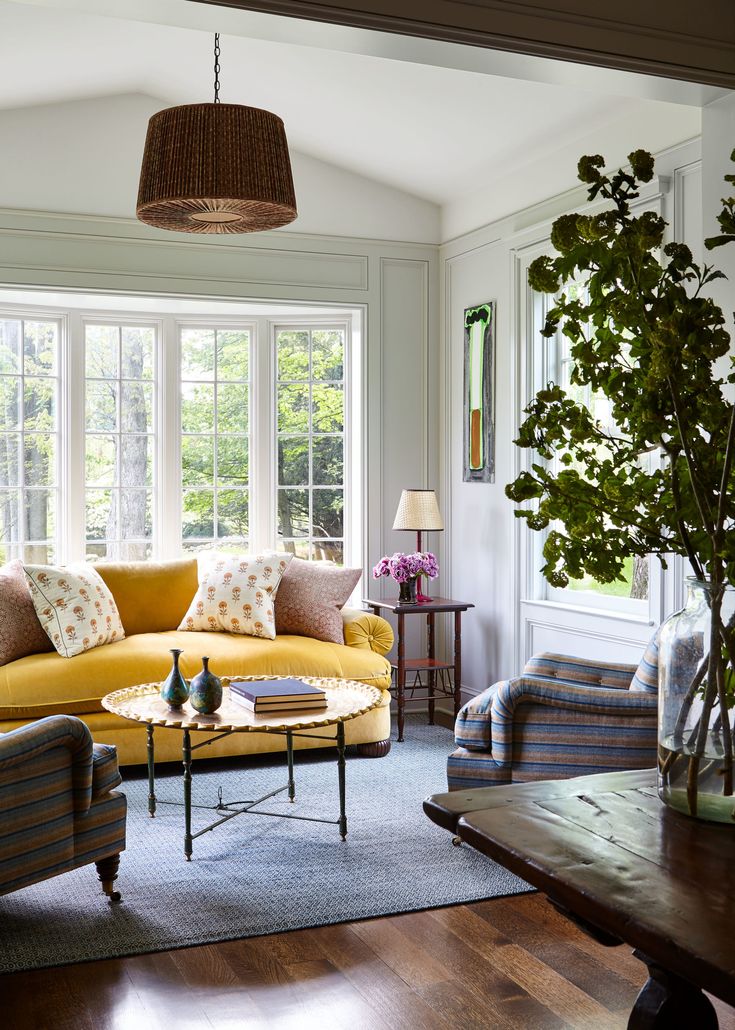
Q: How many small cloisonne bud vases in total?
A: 2